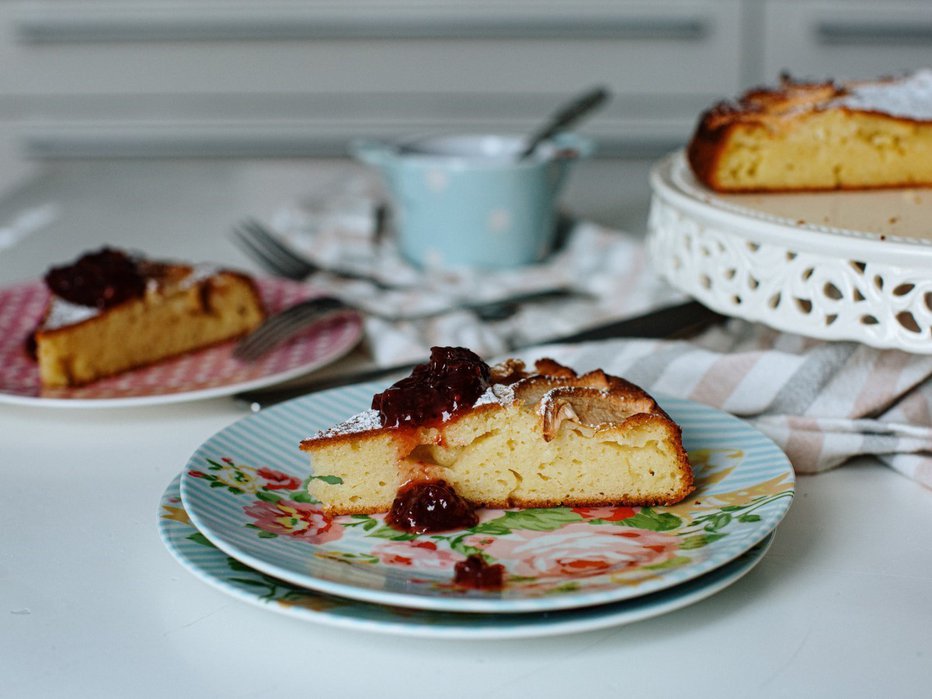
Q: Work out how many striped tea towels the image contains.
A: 1